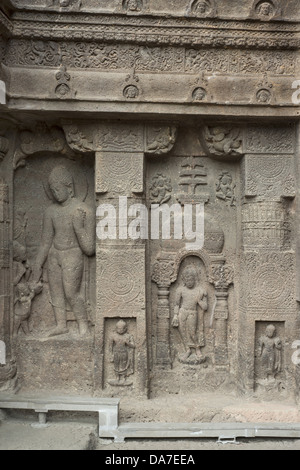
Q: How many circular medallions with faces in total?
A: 8